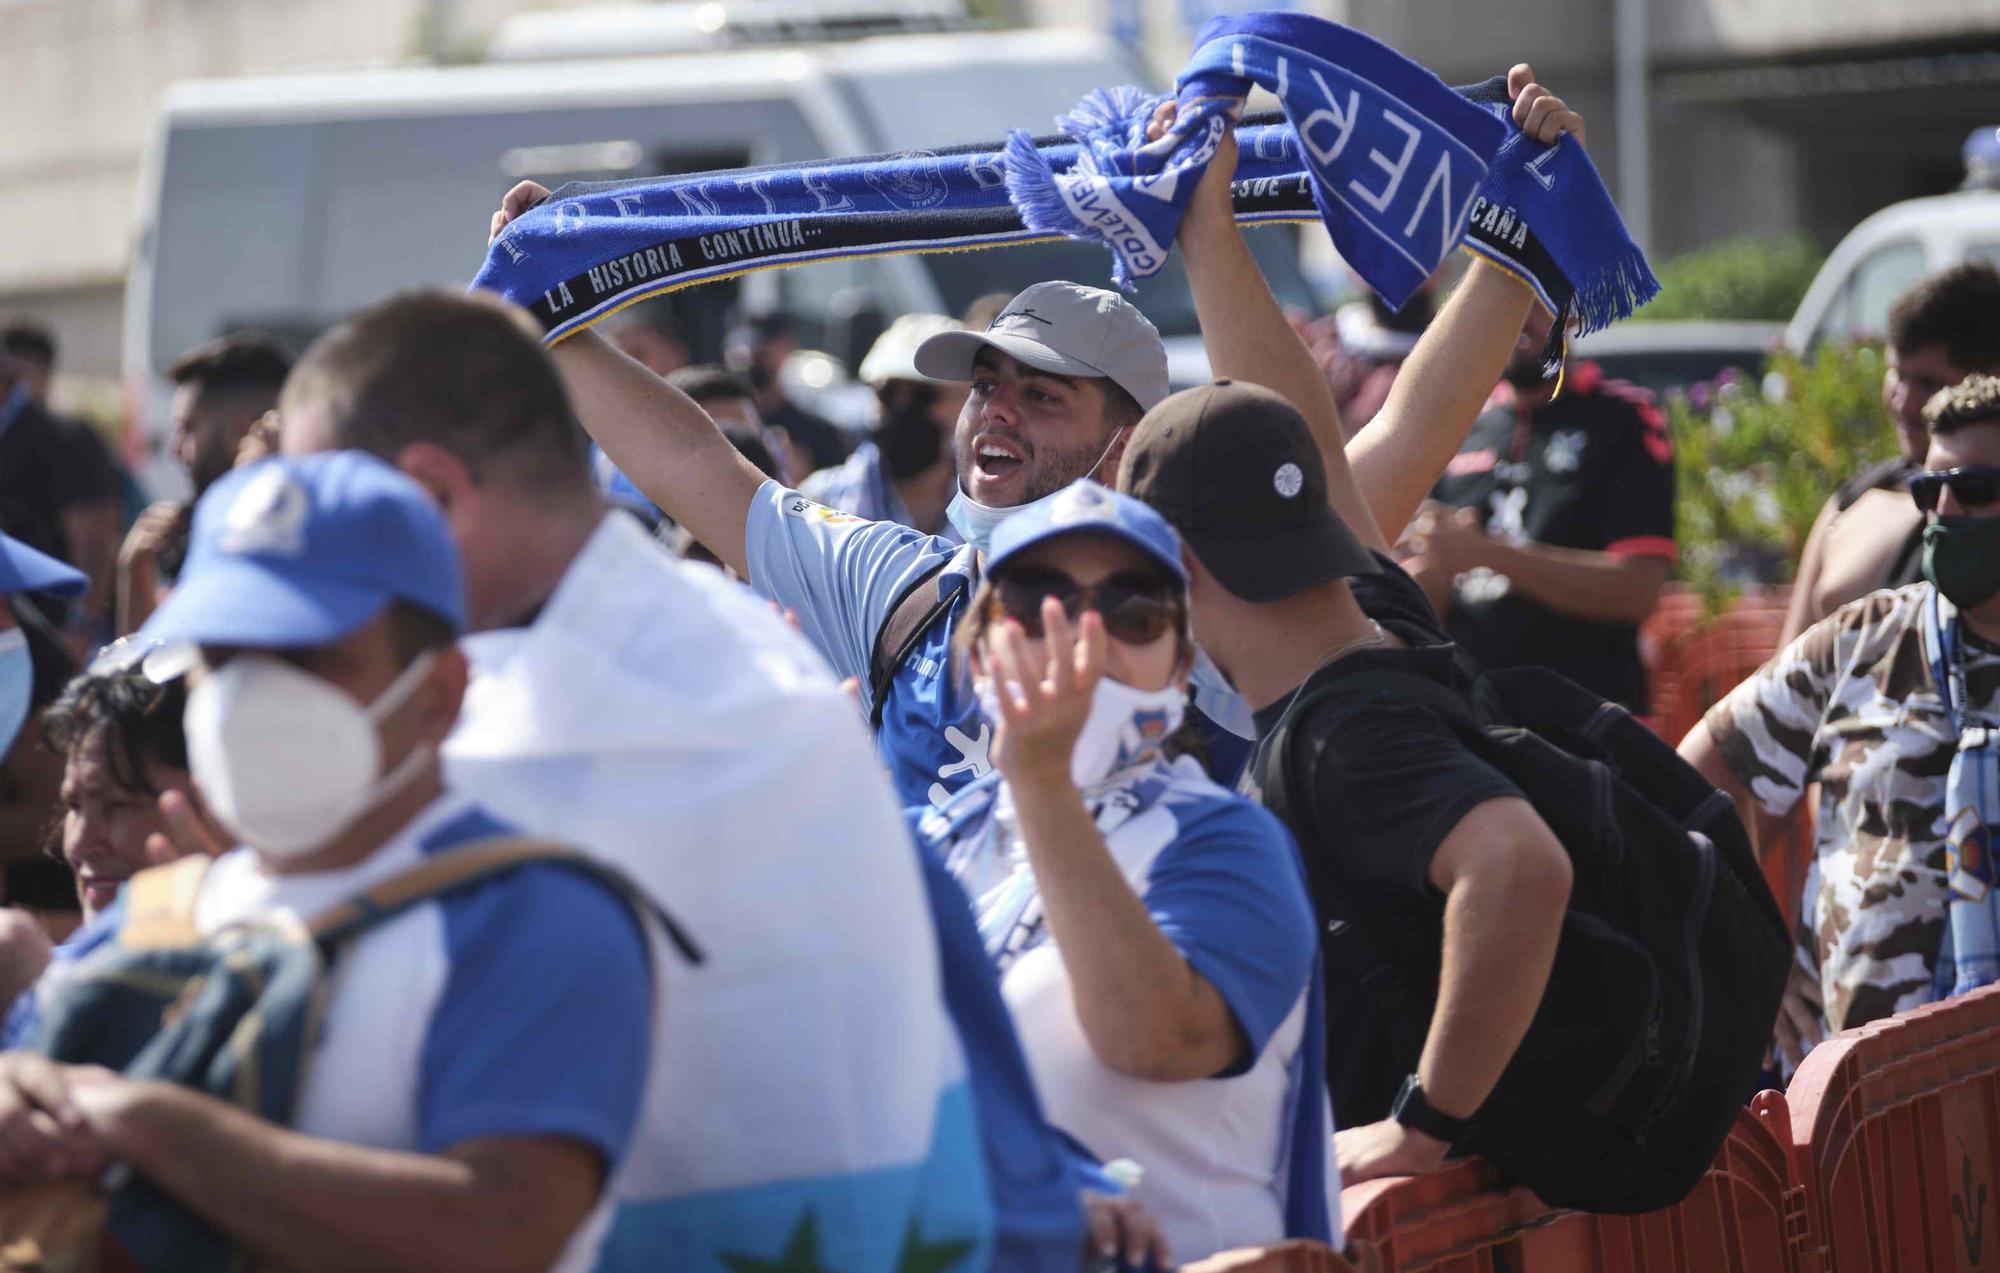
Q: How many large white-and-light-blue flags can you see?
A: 1